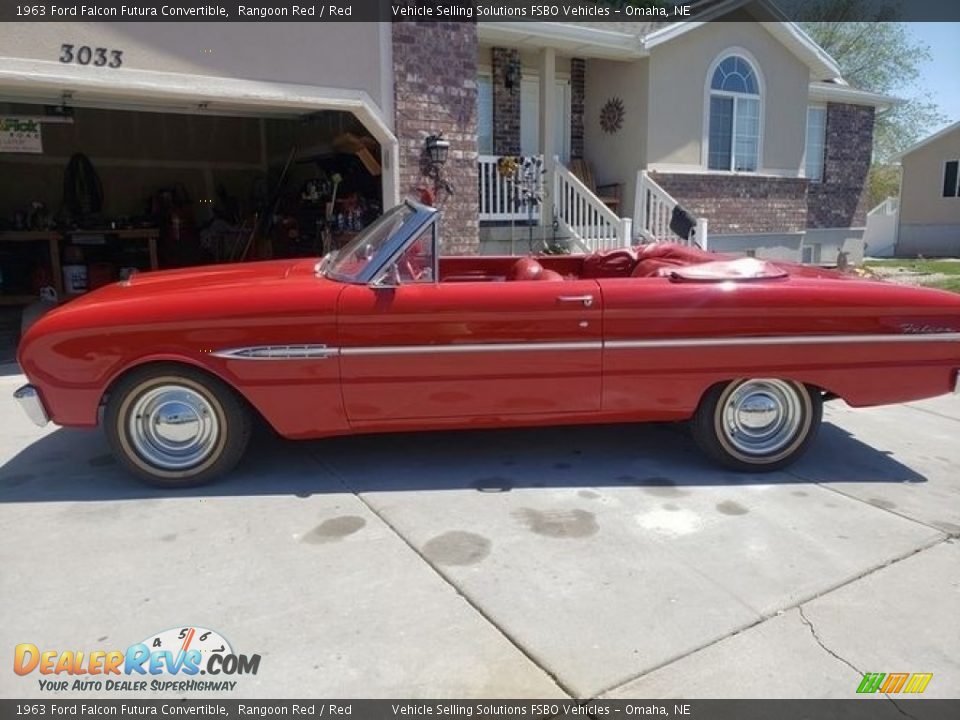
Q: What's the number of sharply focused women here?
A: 0